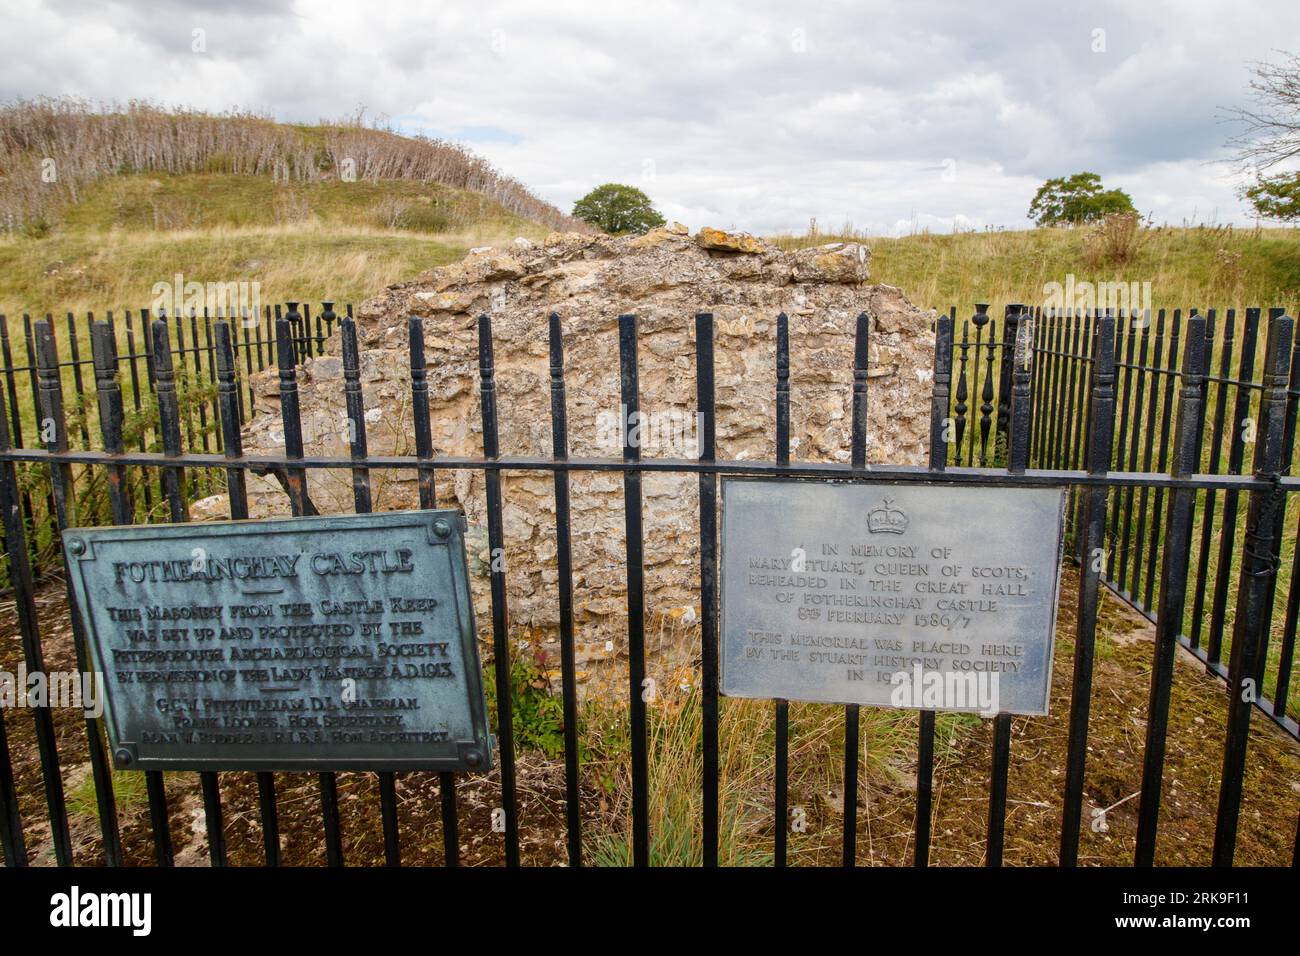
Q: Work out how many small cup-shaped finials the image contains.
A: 4